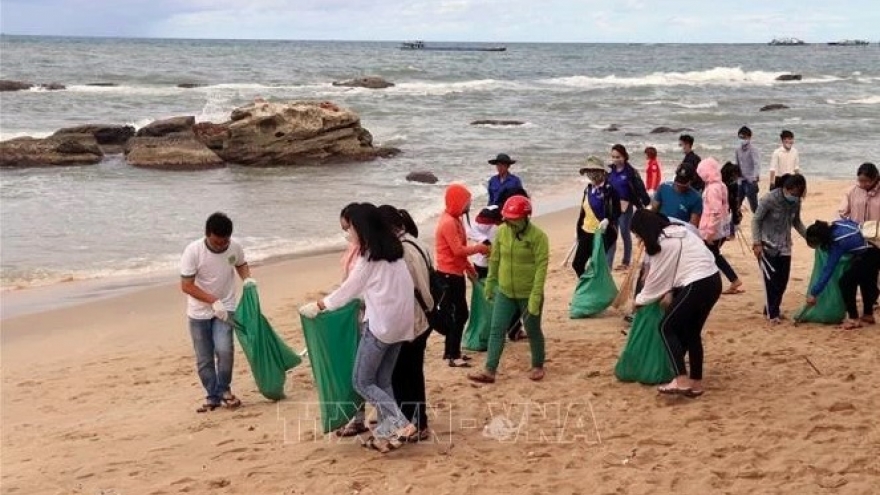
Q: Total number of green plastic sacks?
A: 6